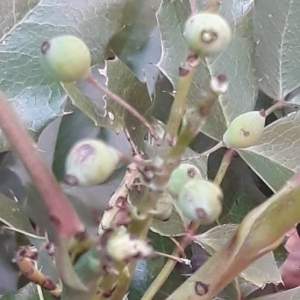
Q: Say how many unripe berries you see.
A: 6